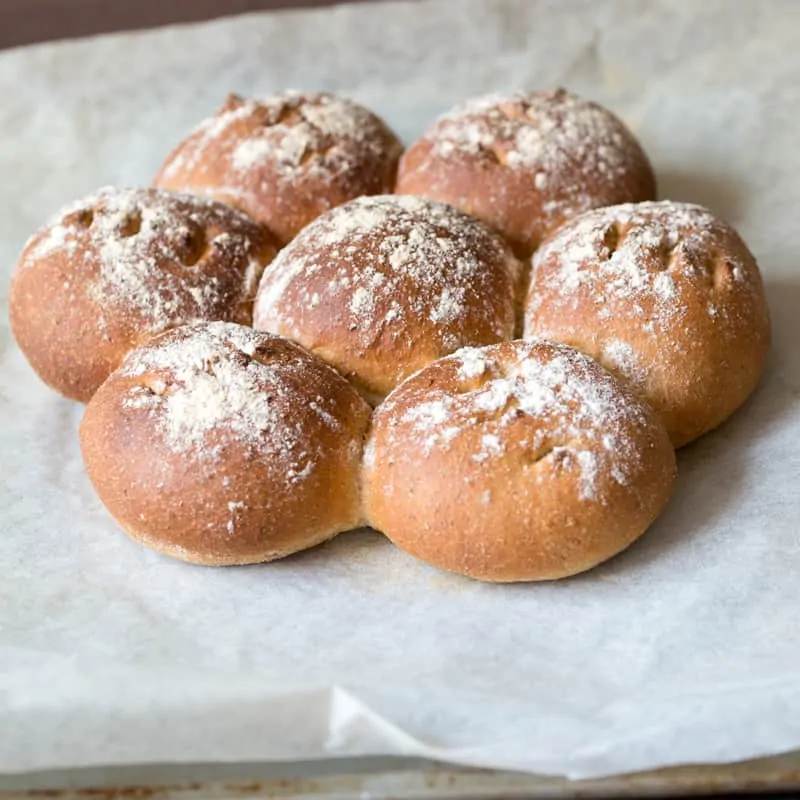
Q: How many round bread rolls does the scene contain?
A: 7